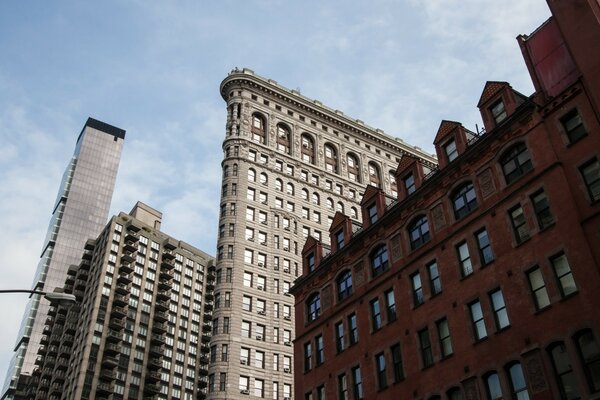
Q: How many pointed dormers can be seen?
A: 6